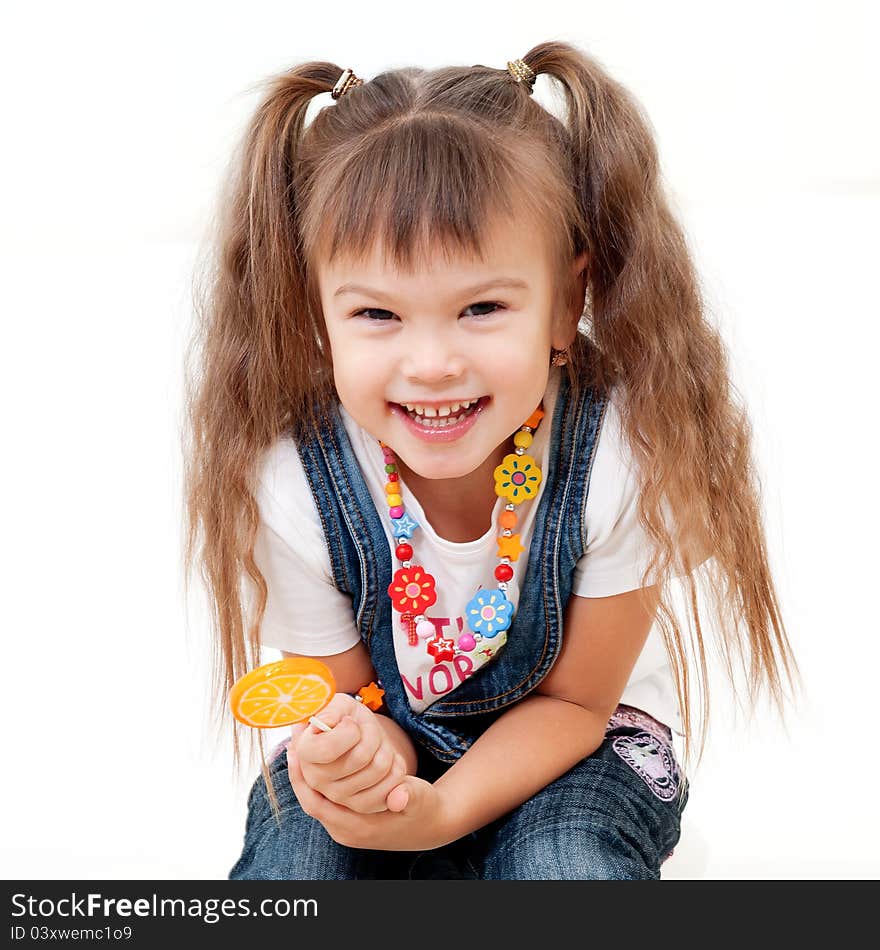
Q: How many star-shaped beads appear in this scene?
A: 5